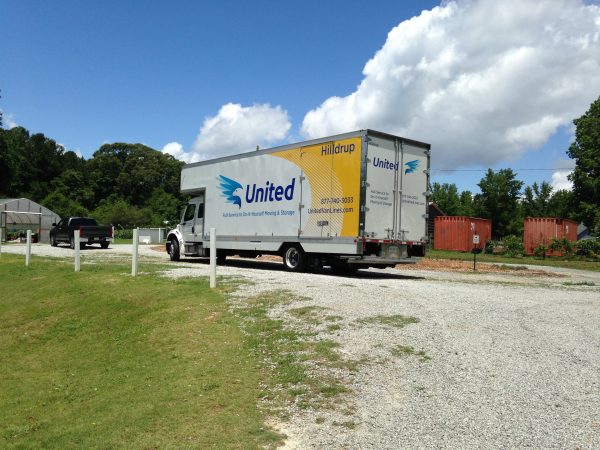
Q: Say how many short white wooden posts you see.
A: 4